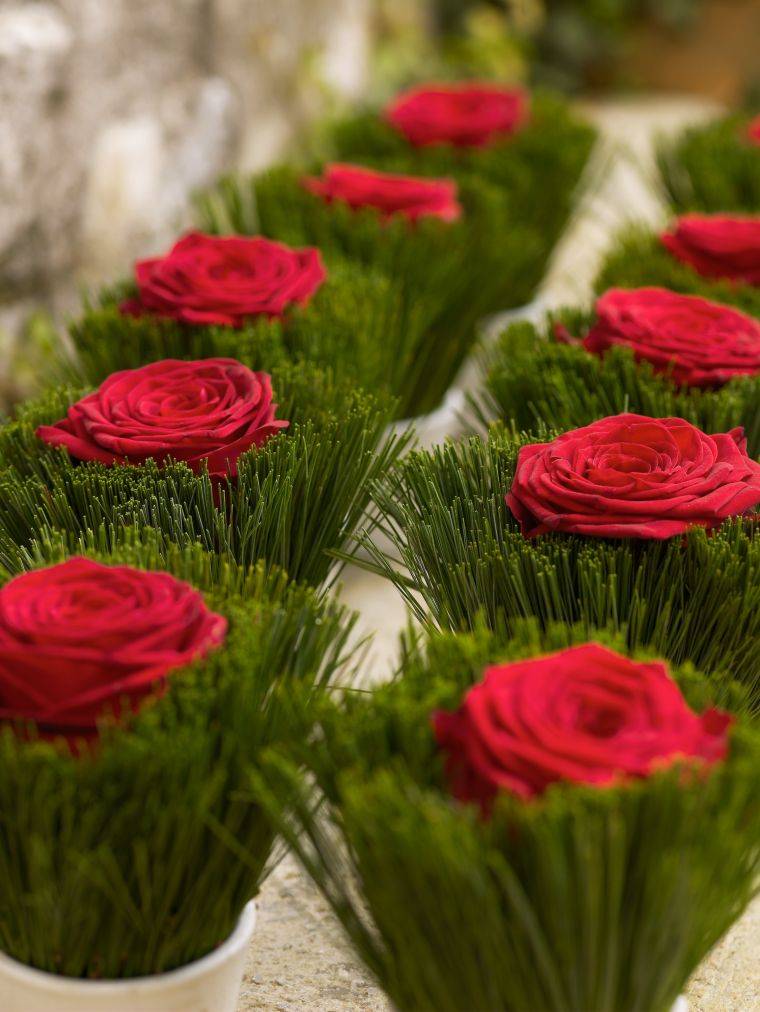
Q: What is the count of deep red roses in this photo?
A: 10